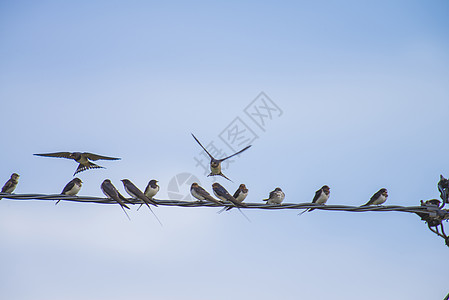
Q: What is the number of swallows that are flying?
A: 2